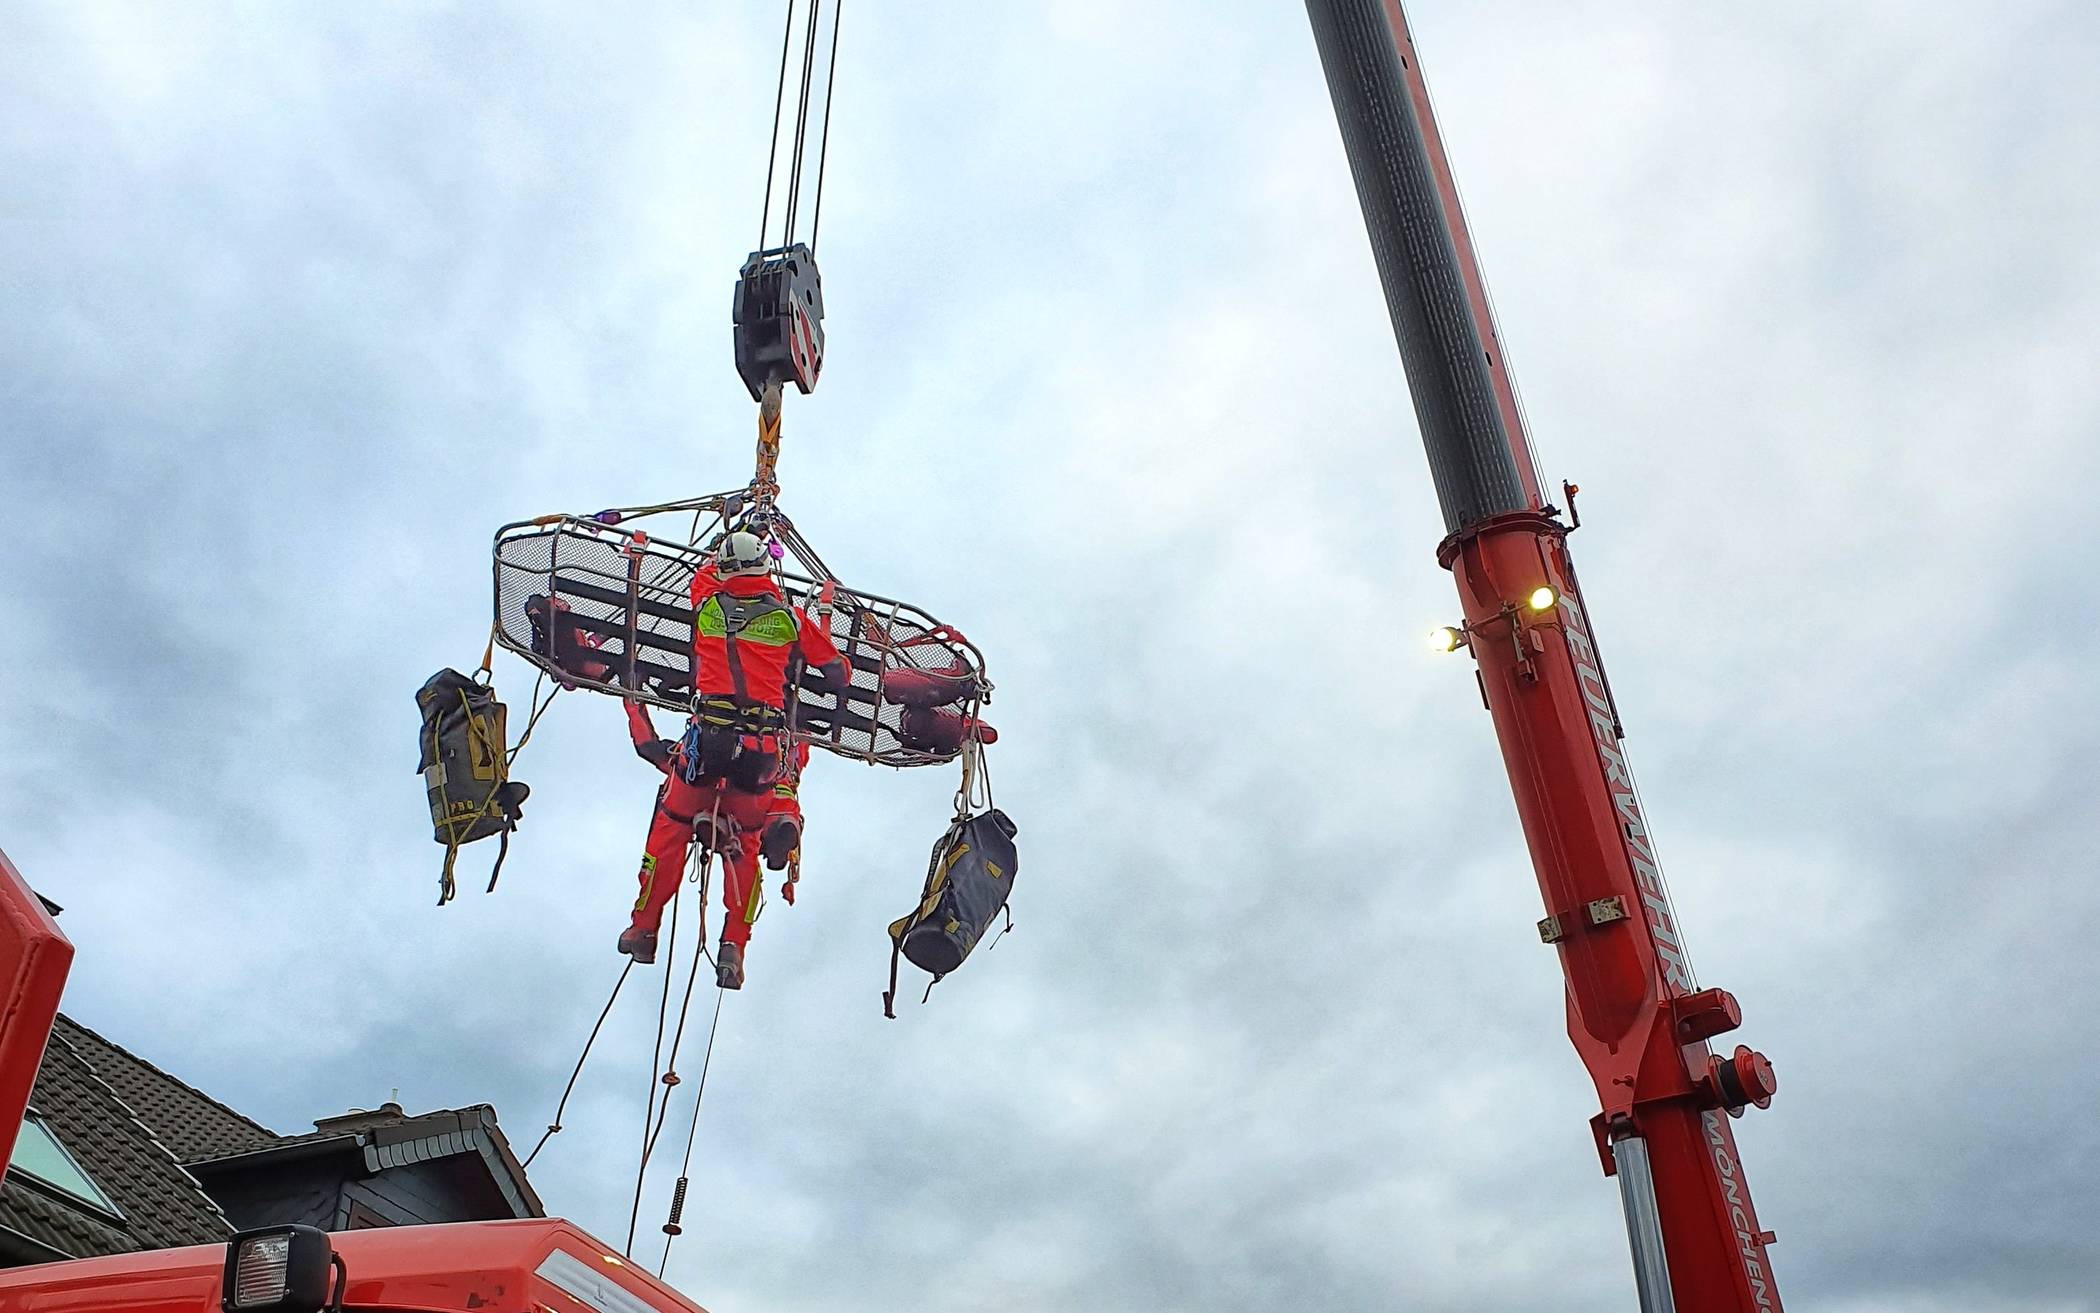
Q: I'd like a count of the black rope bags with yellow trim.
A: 2